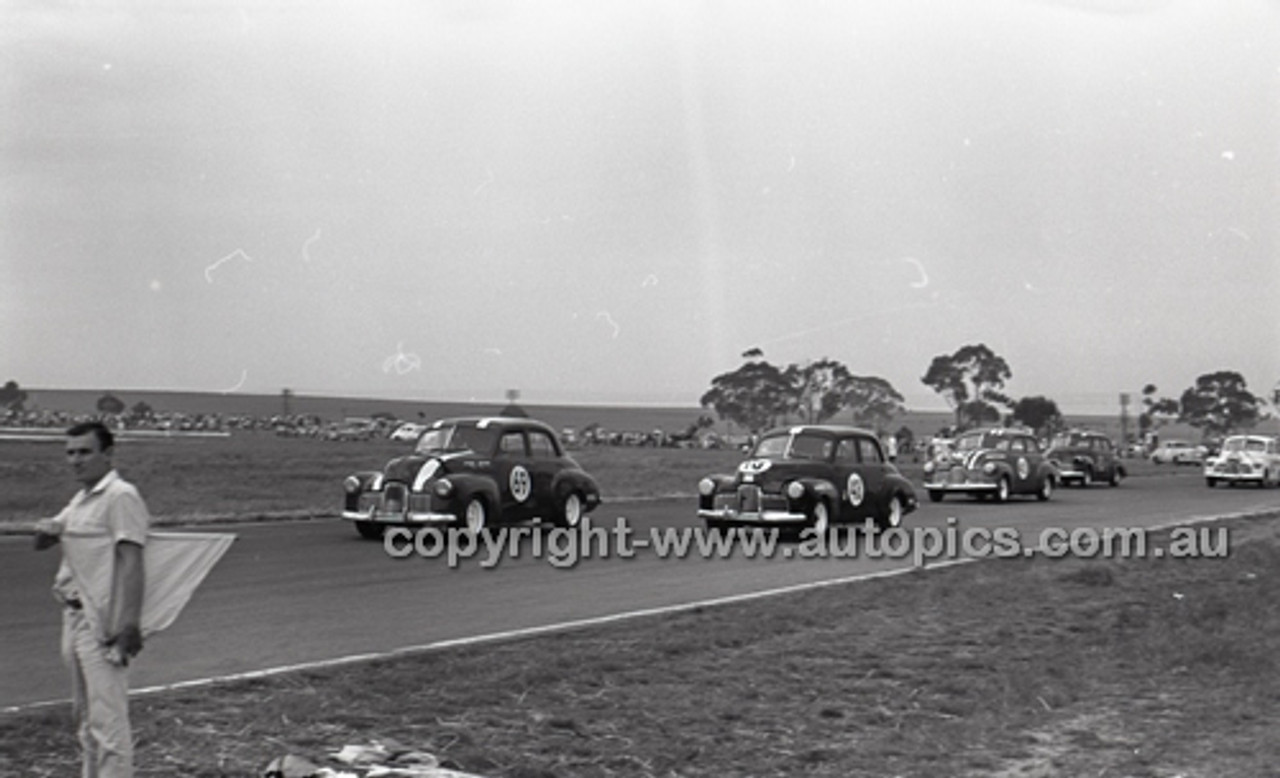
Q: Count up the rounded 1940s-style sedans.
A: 5